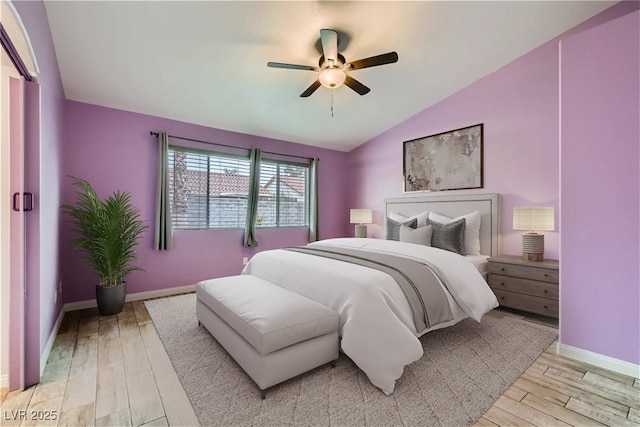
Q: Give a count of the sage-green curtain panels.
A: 3